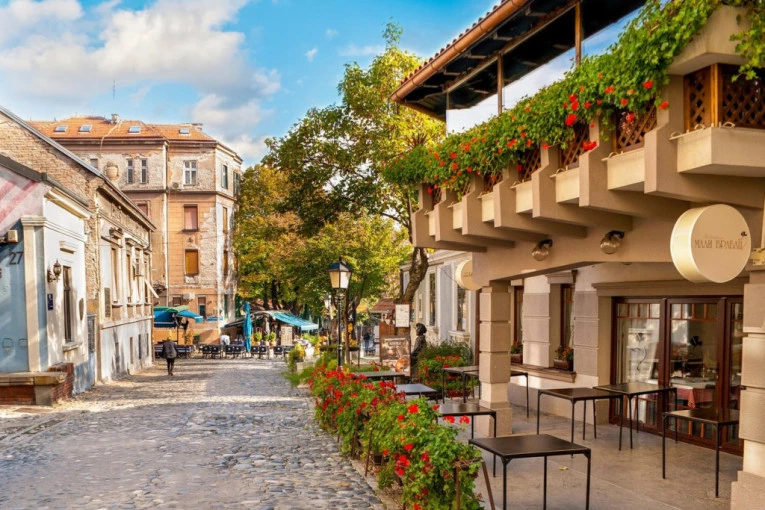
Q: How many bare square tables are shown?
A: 9